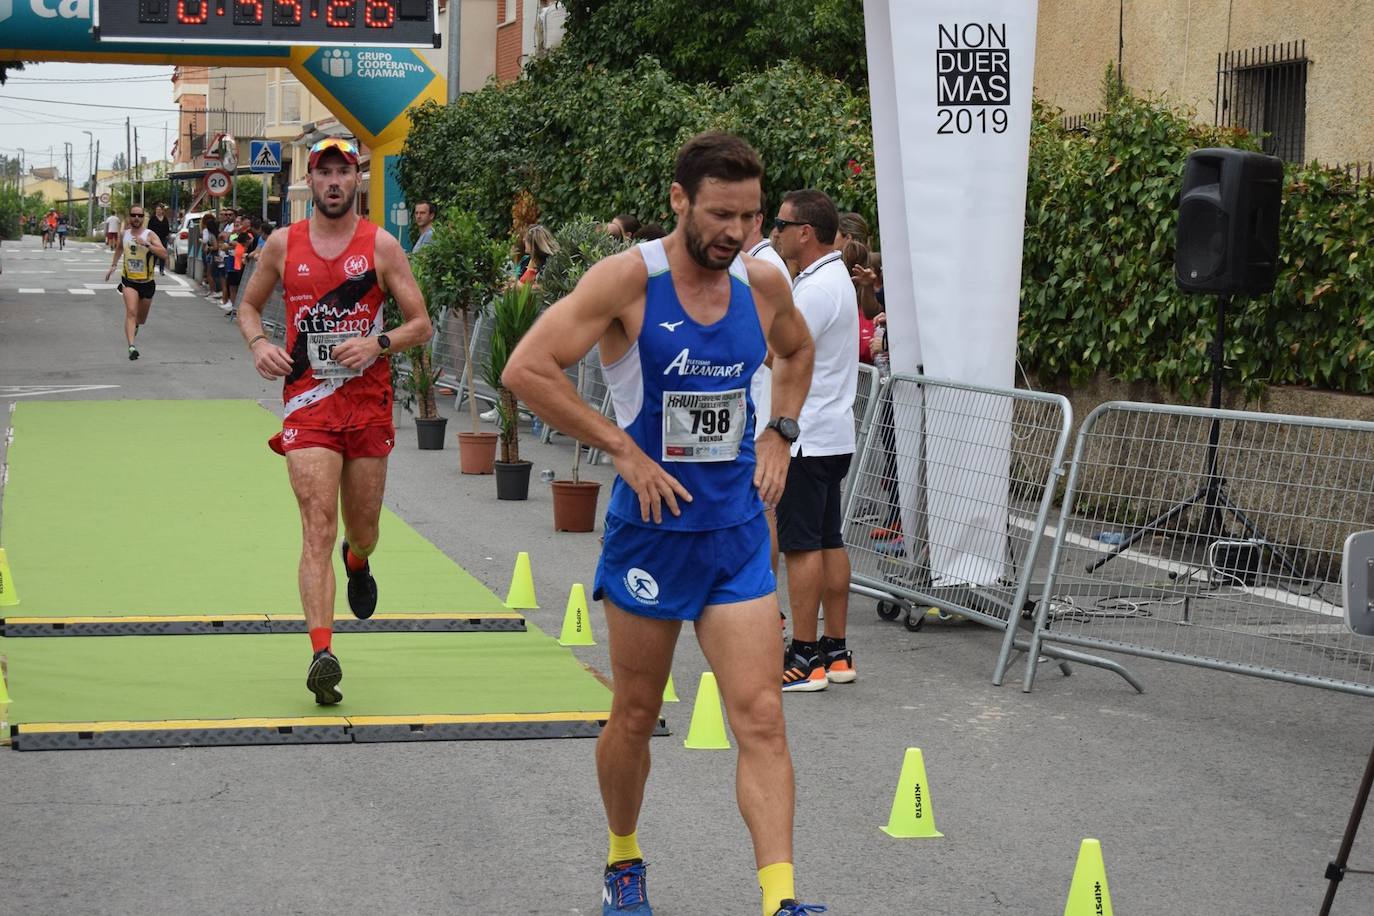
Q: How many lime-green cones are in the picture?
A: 8